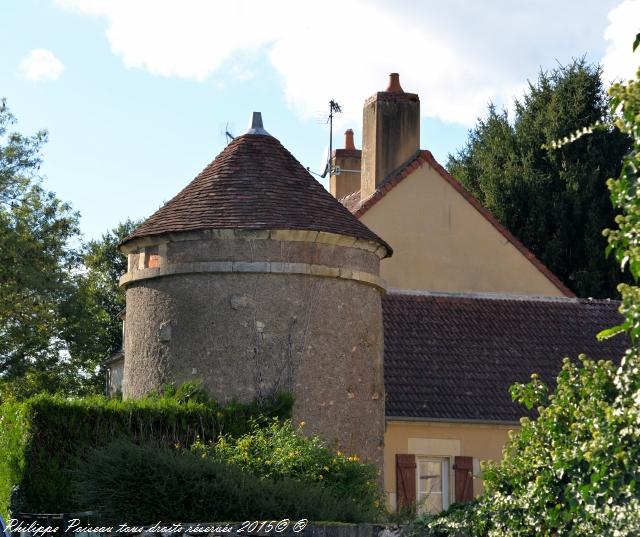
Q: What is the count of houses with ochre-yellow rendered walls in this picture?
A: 1